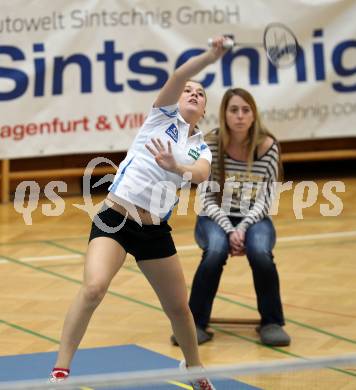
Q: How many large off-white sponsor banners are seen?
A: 1